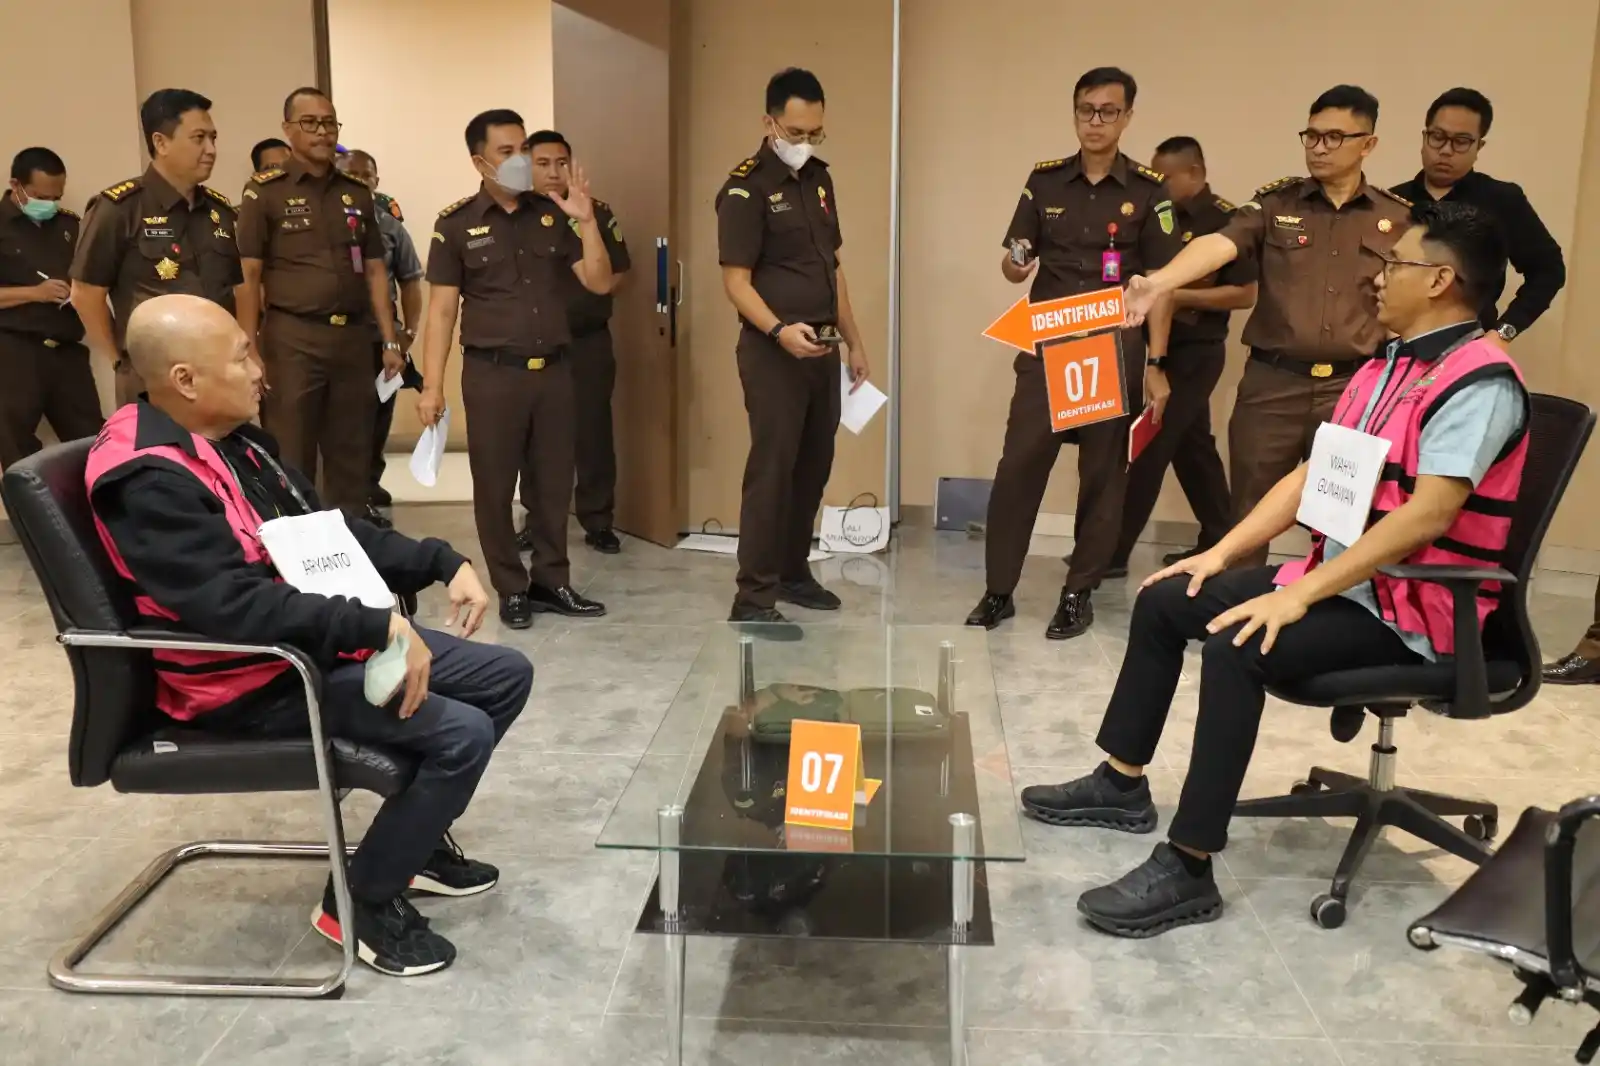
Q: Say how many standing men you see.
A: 12